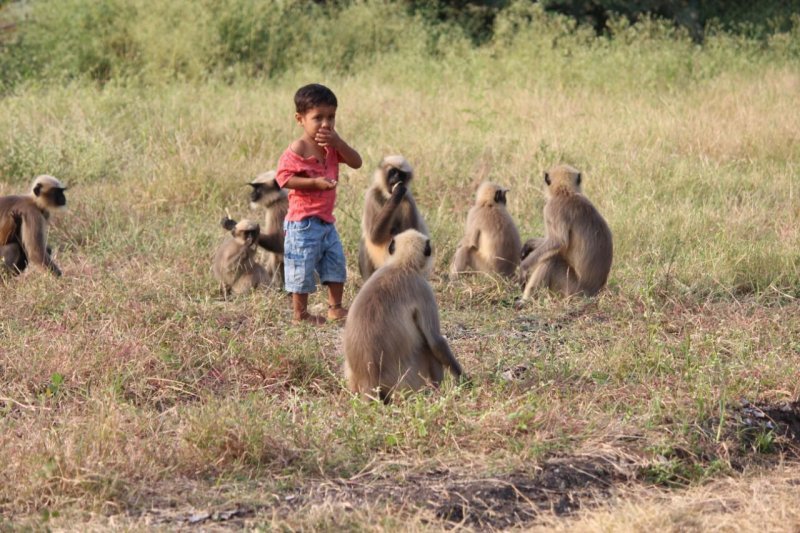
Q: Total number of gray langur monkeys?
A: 7